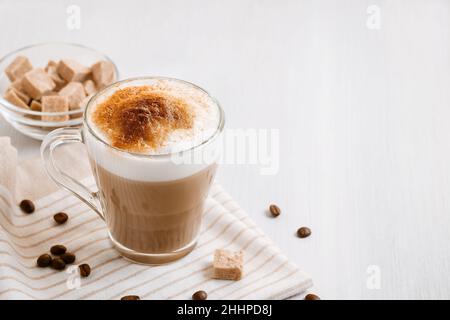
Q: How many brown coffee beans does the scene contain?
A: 12